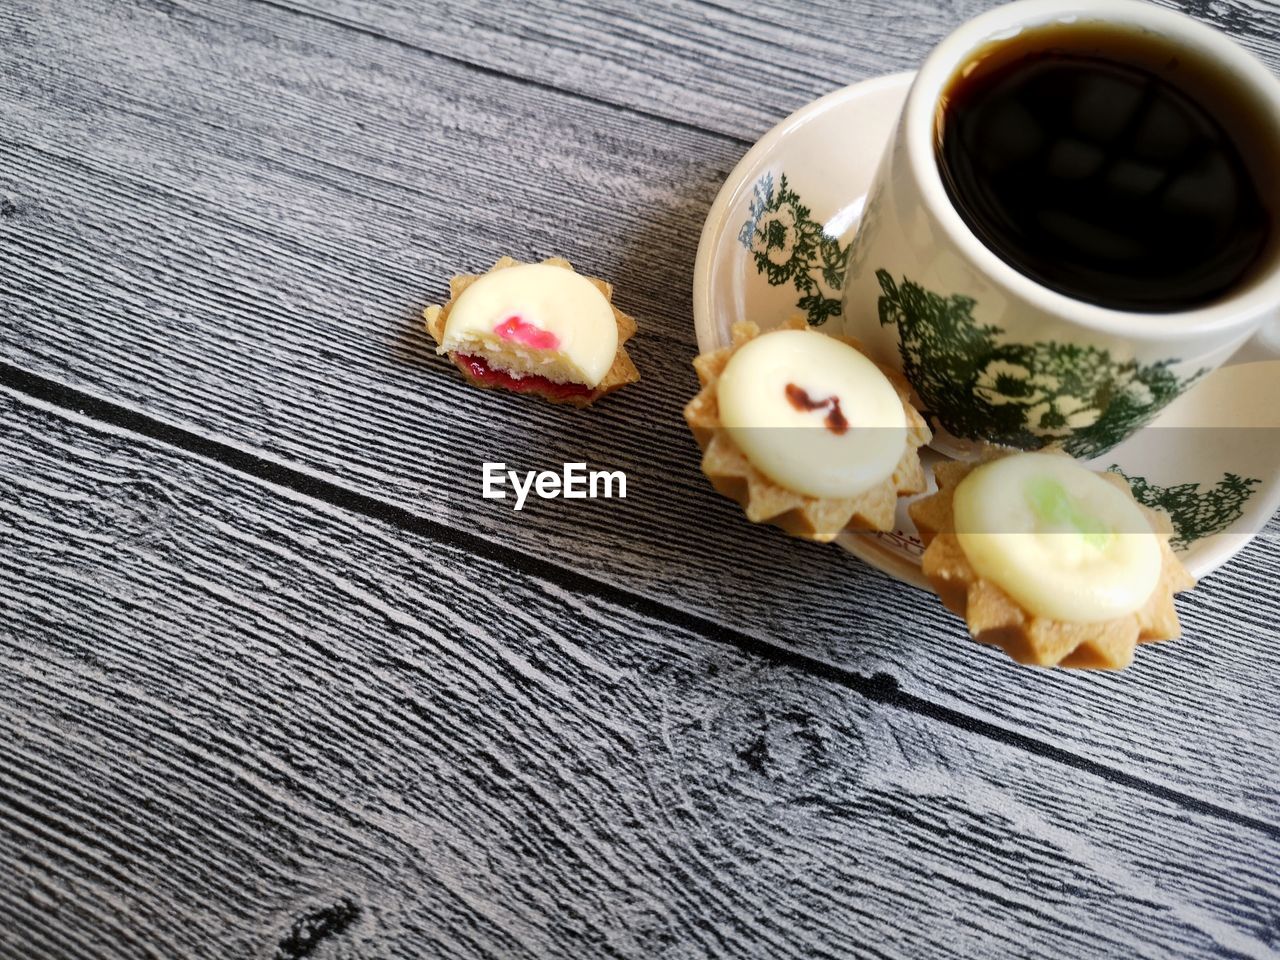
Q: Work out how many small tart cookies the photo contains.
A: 3